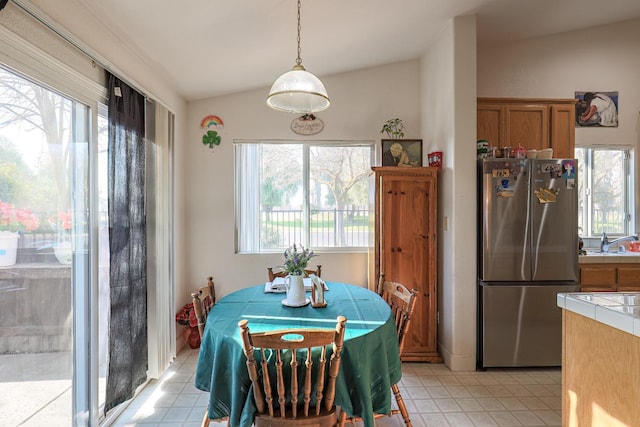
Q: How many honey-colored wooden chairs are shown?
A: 4